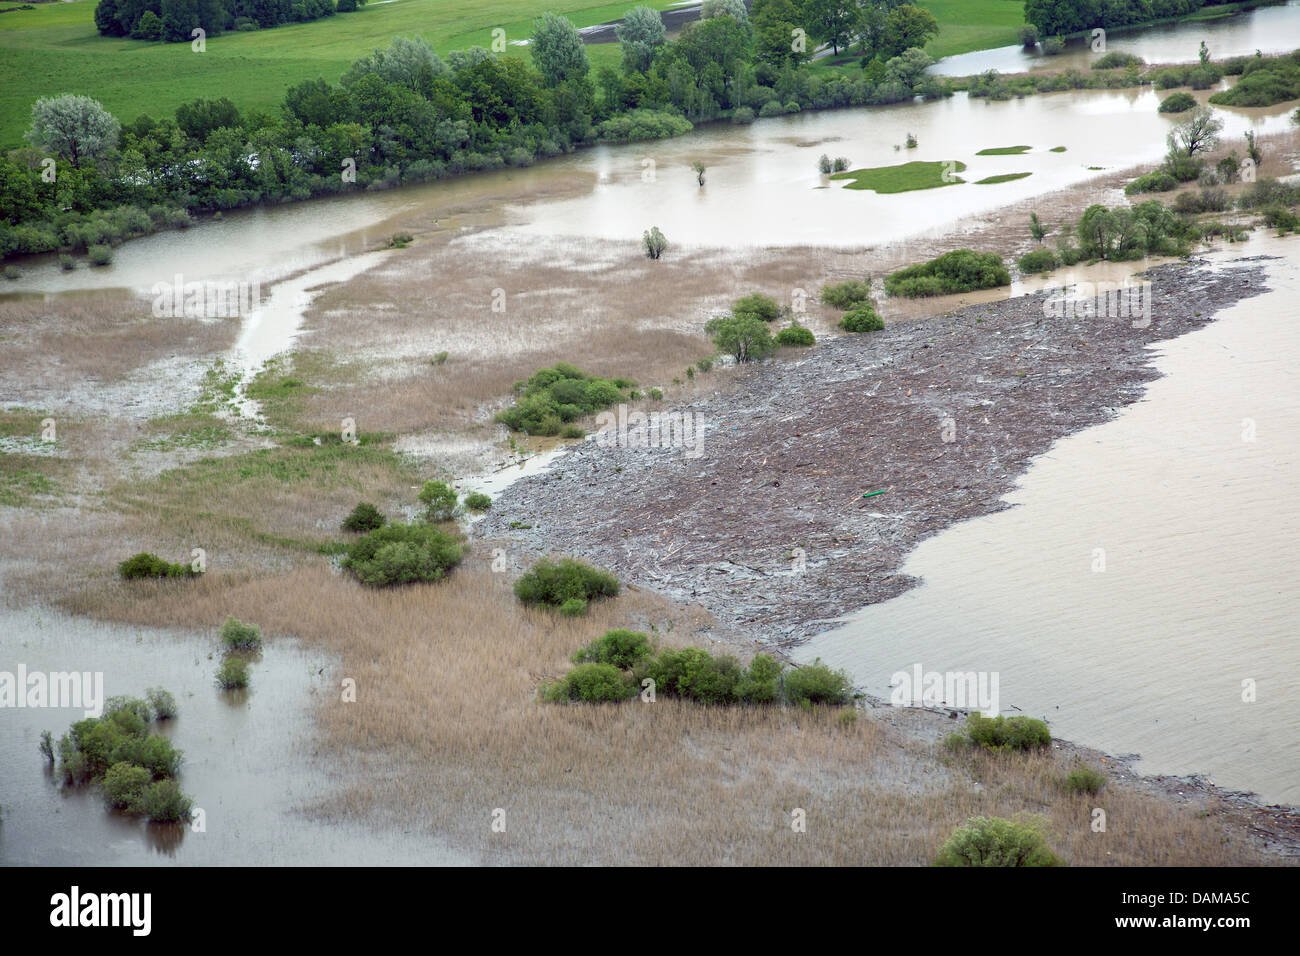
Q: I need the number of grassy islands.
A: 4